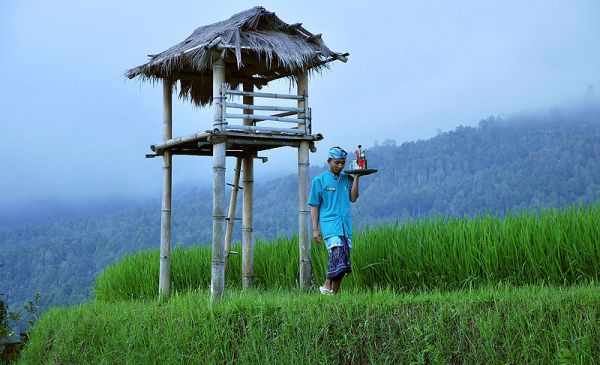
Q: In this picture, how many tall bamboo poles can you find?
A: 4